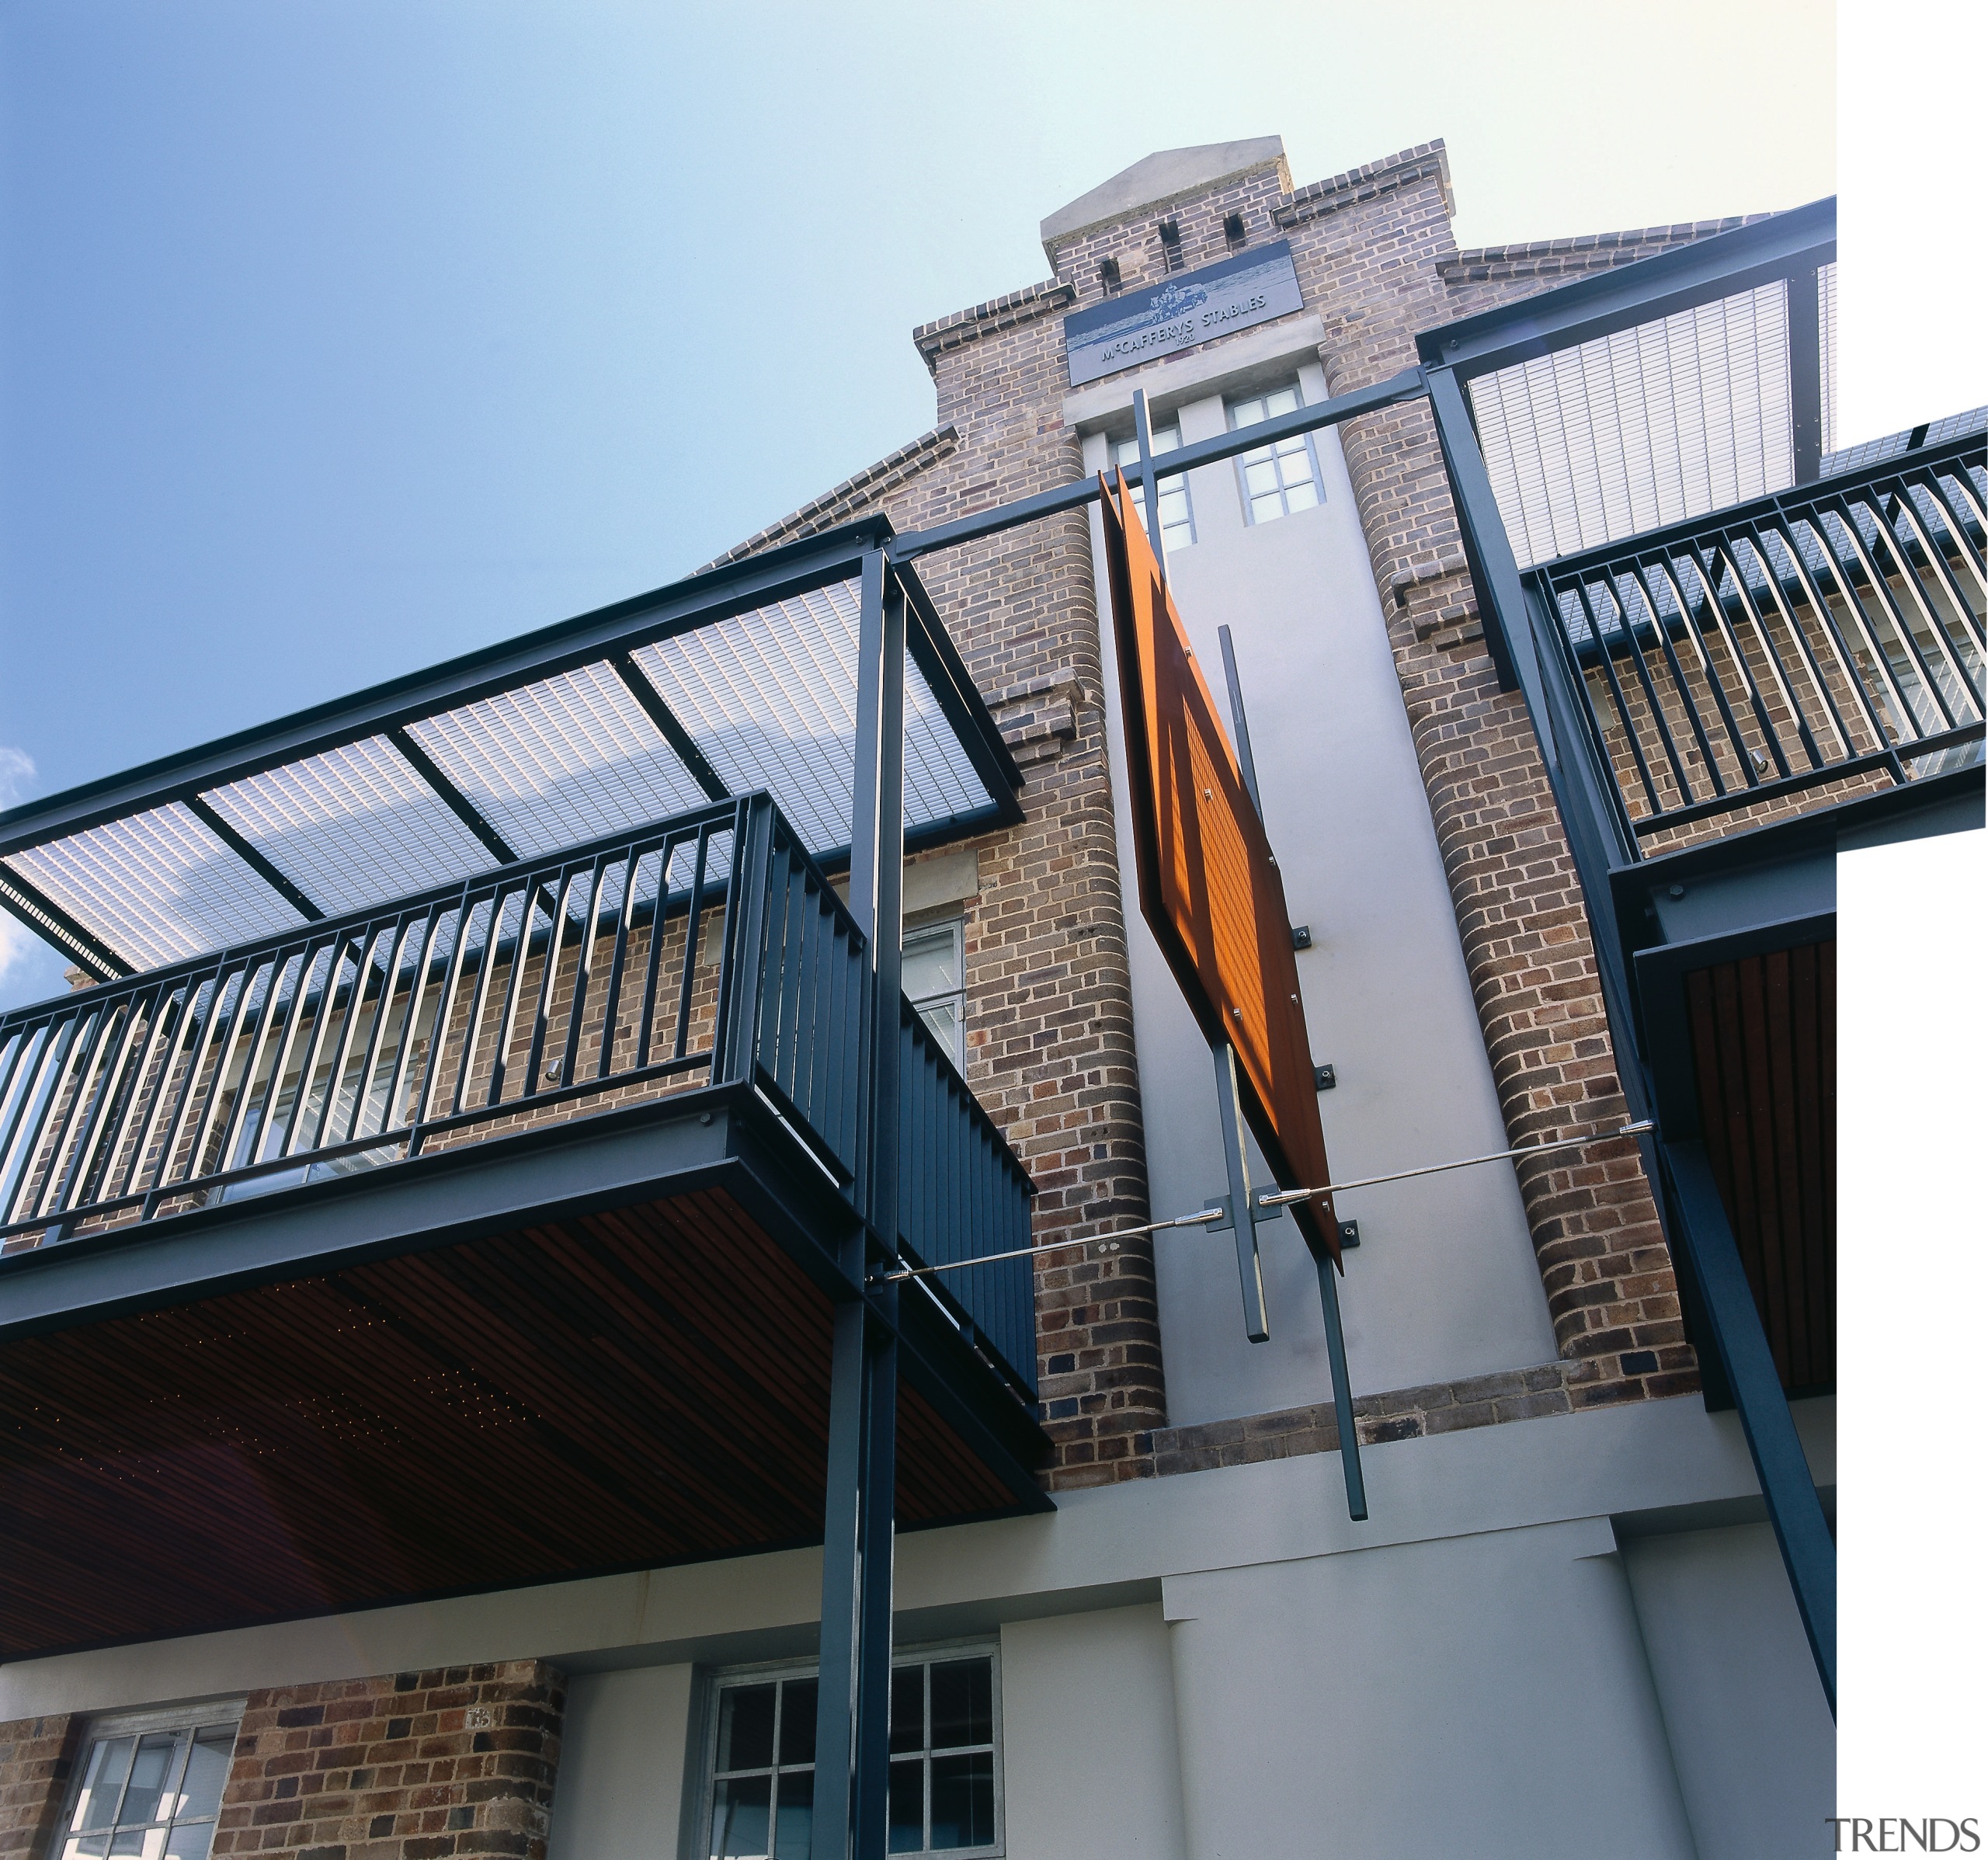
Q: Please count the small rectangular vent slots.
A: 3